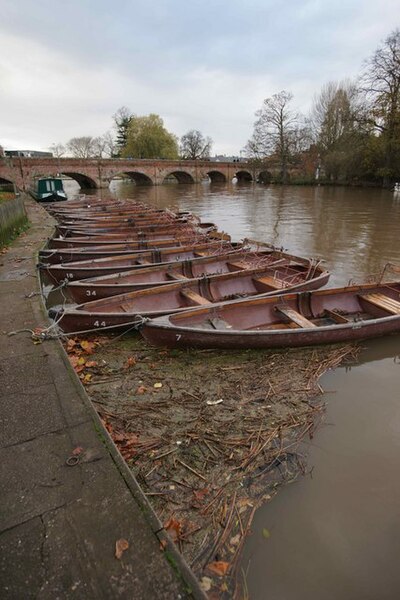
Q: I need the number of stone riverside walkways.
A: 1